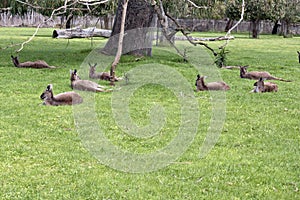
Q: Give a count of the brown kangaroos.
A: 7